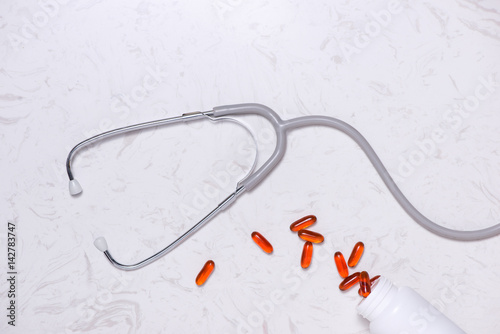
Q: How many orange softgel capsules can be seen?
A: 10